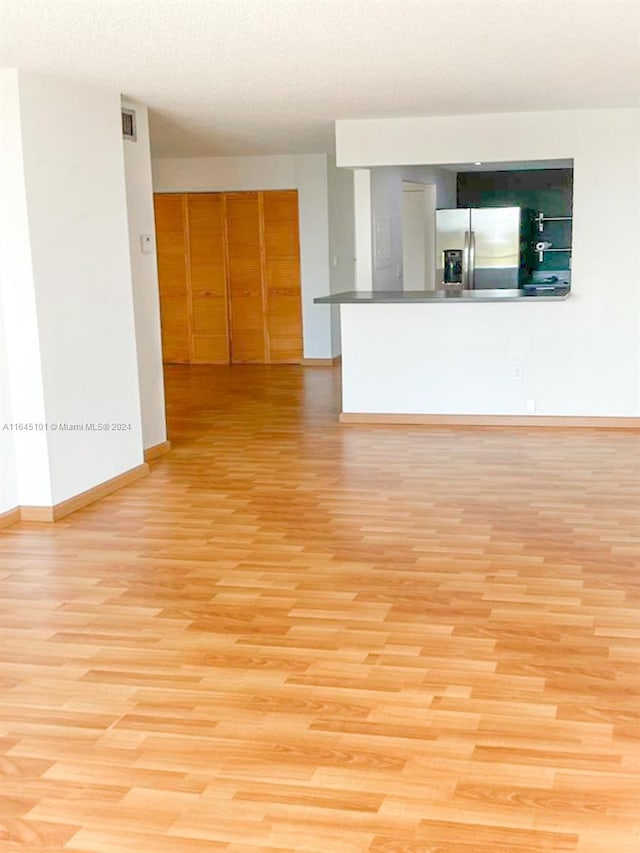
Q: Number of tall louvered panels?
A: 4